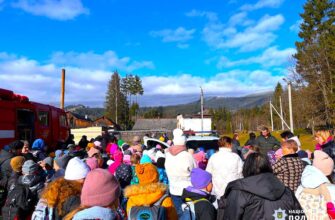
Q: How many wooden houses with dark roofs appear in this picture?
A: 2